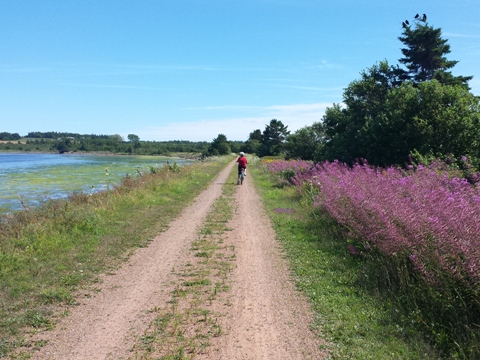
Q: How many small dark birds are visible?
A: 4